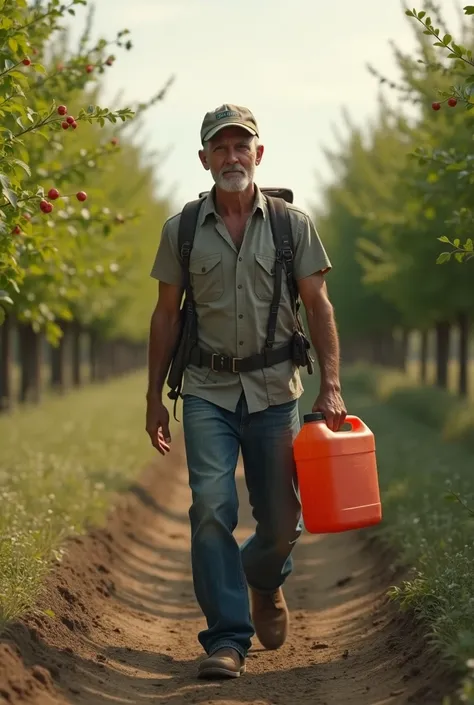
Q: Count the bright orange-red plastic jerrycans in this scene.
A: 1